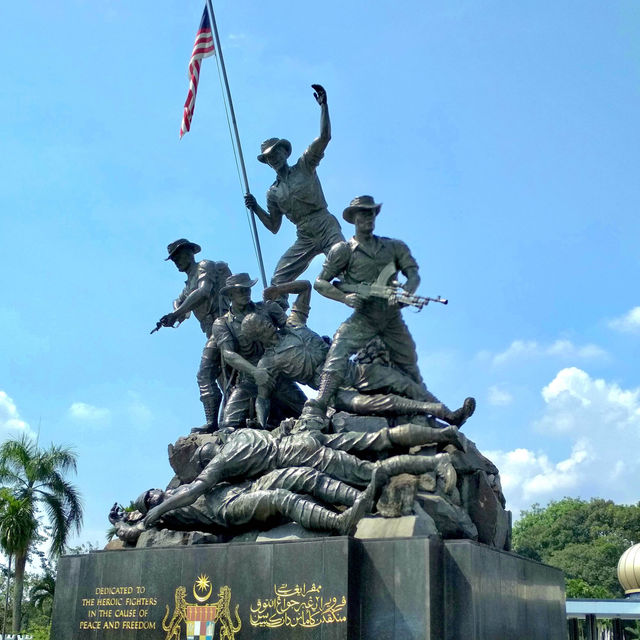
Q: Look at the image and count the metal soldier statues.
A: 7